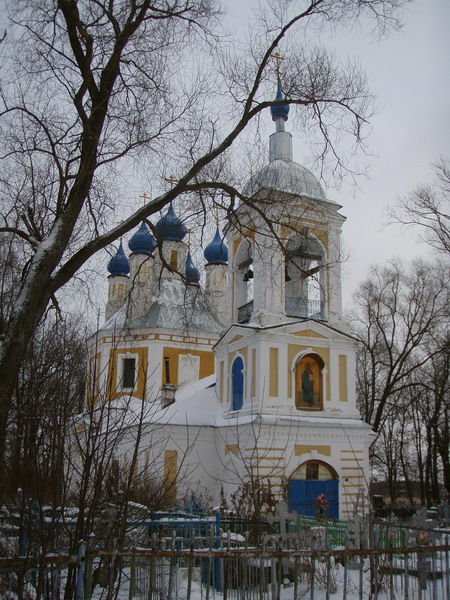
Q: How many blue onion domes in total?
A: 6